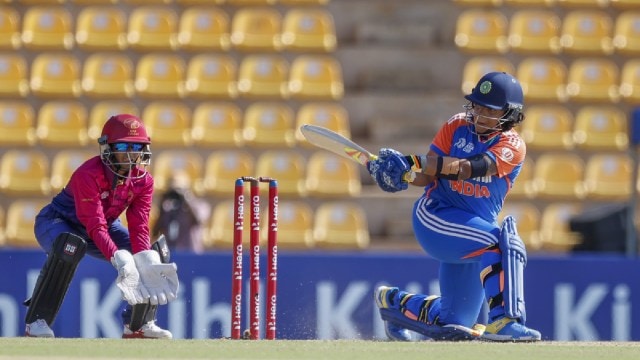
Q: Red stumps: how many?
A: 3